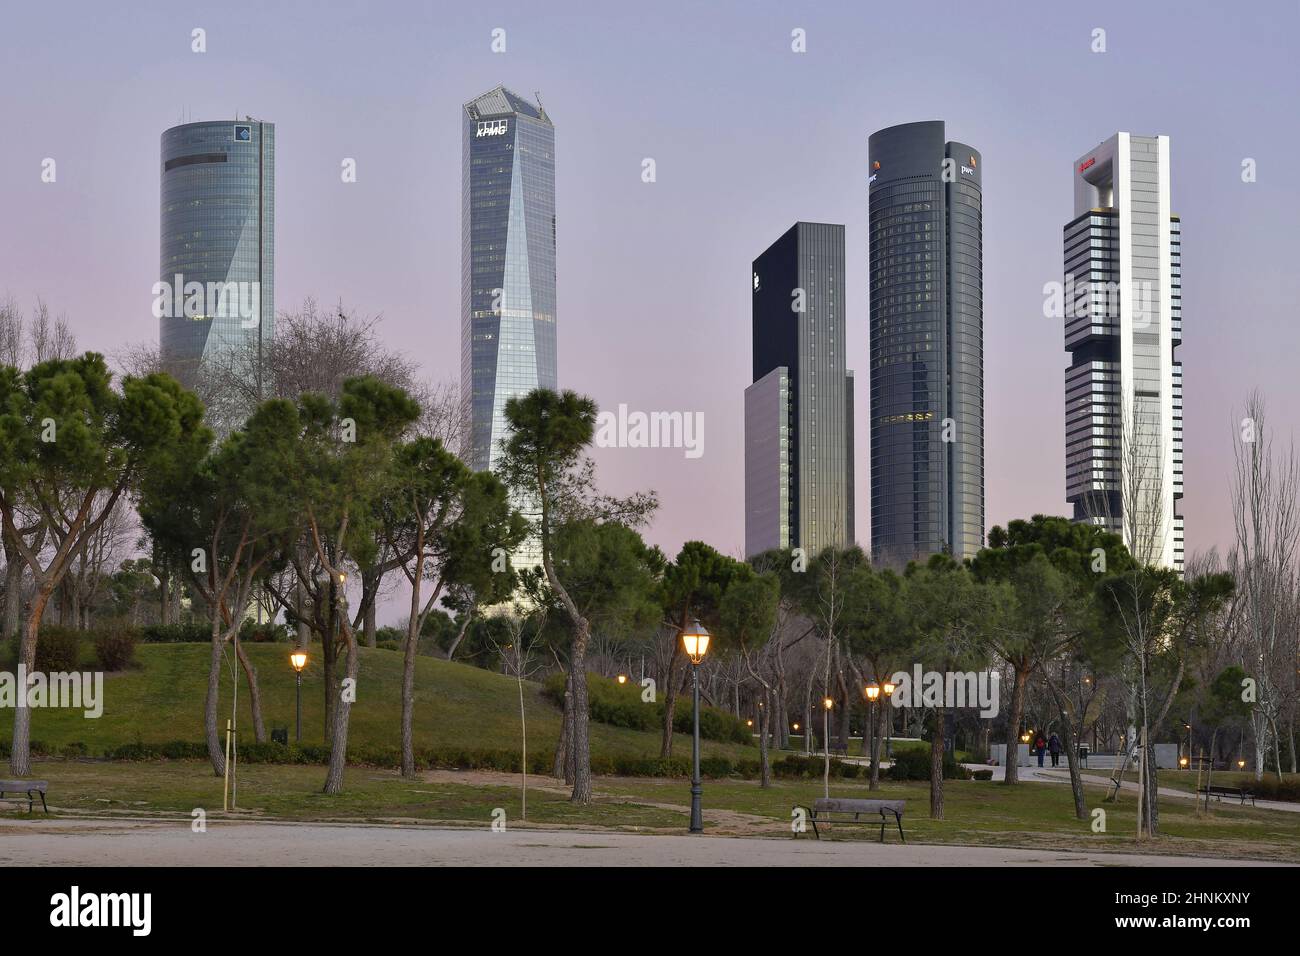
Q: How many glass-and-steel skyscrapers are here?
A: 5